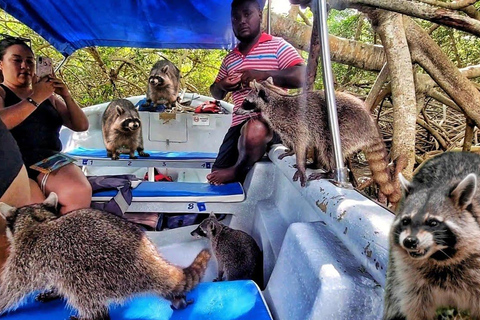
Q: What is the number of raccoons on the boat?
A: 6